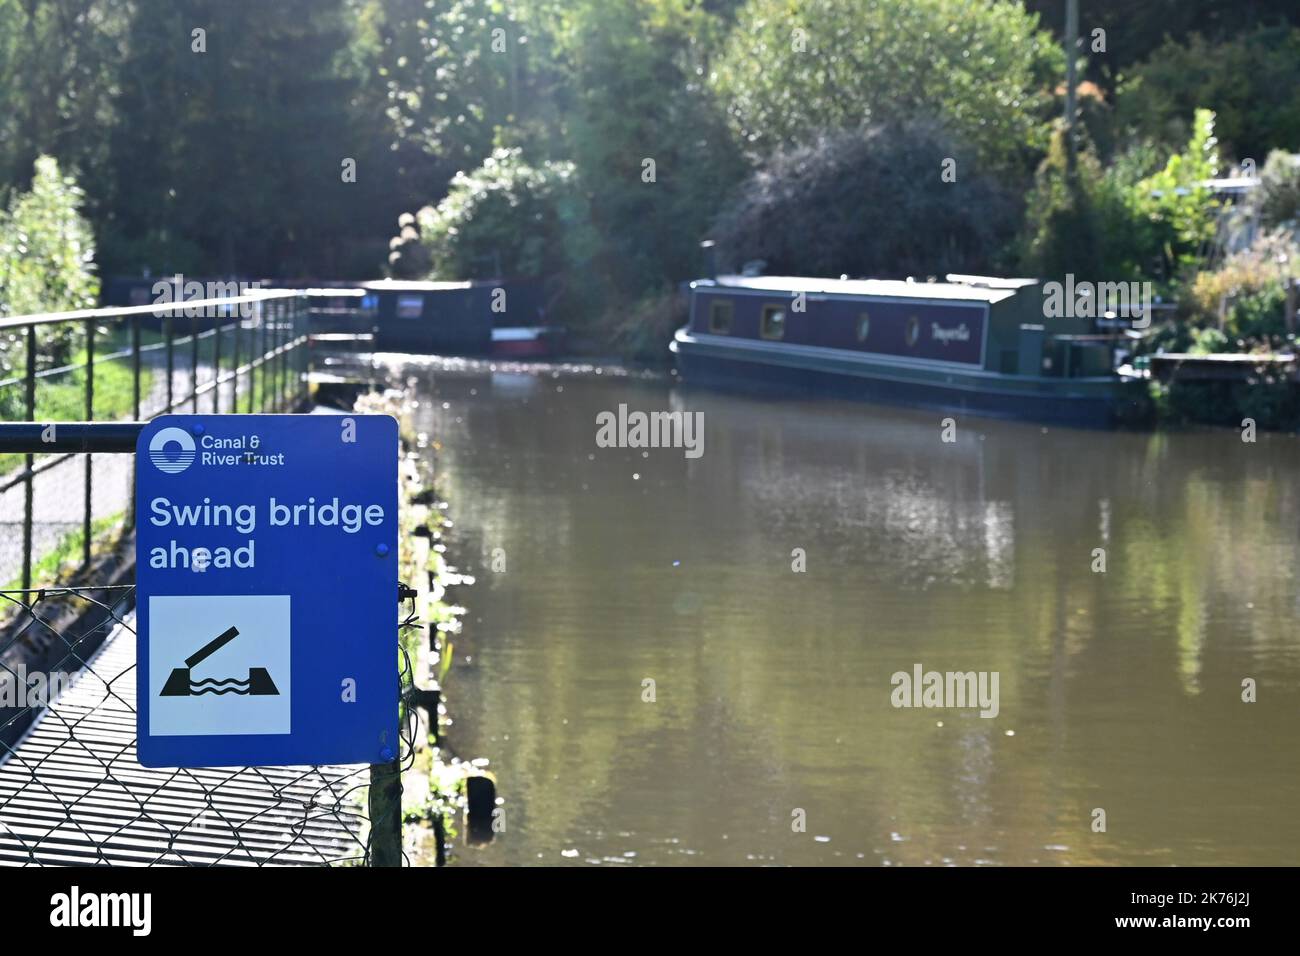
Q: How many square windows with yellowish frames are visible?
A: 2